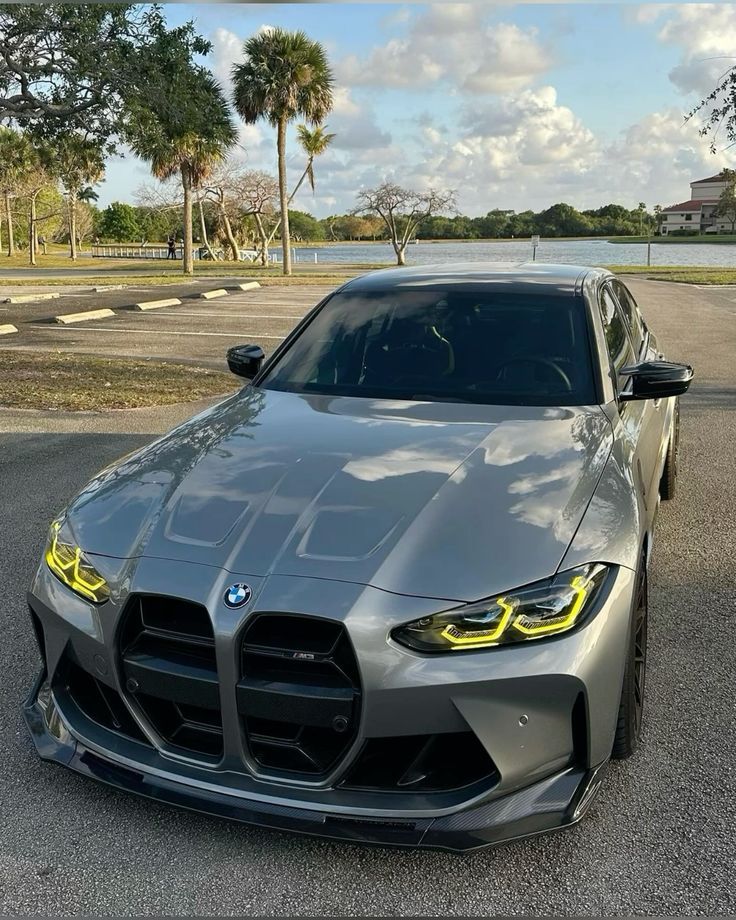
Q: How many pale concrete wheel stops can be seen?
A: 7